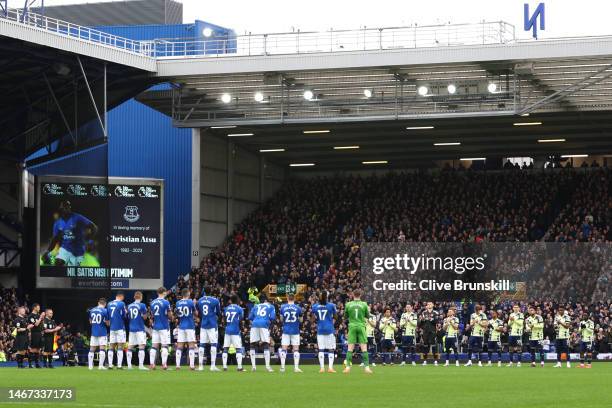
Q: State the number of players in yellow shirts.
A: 10